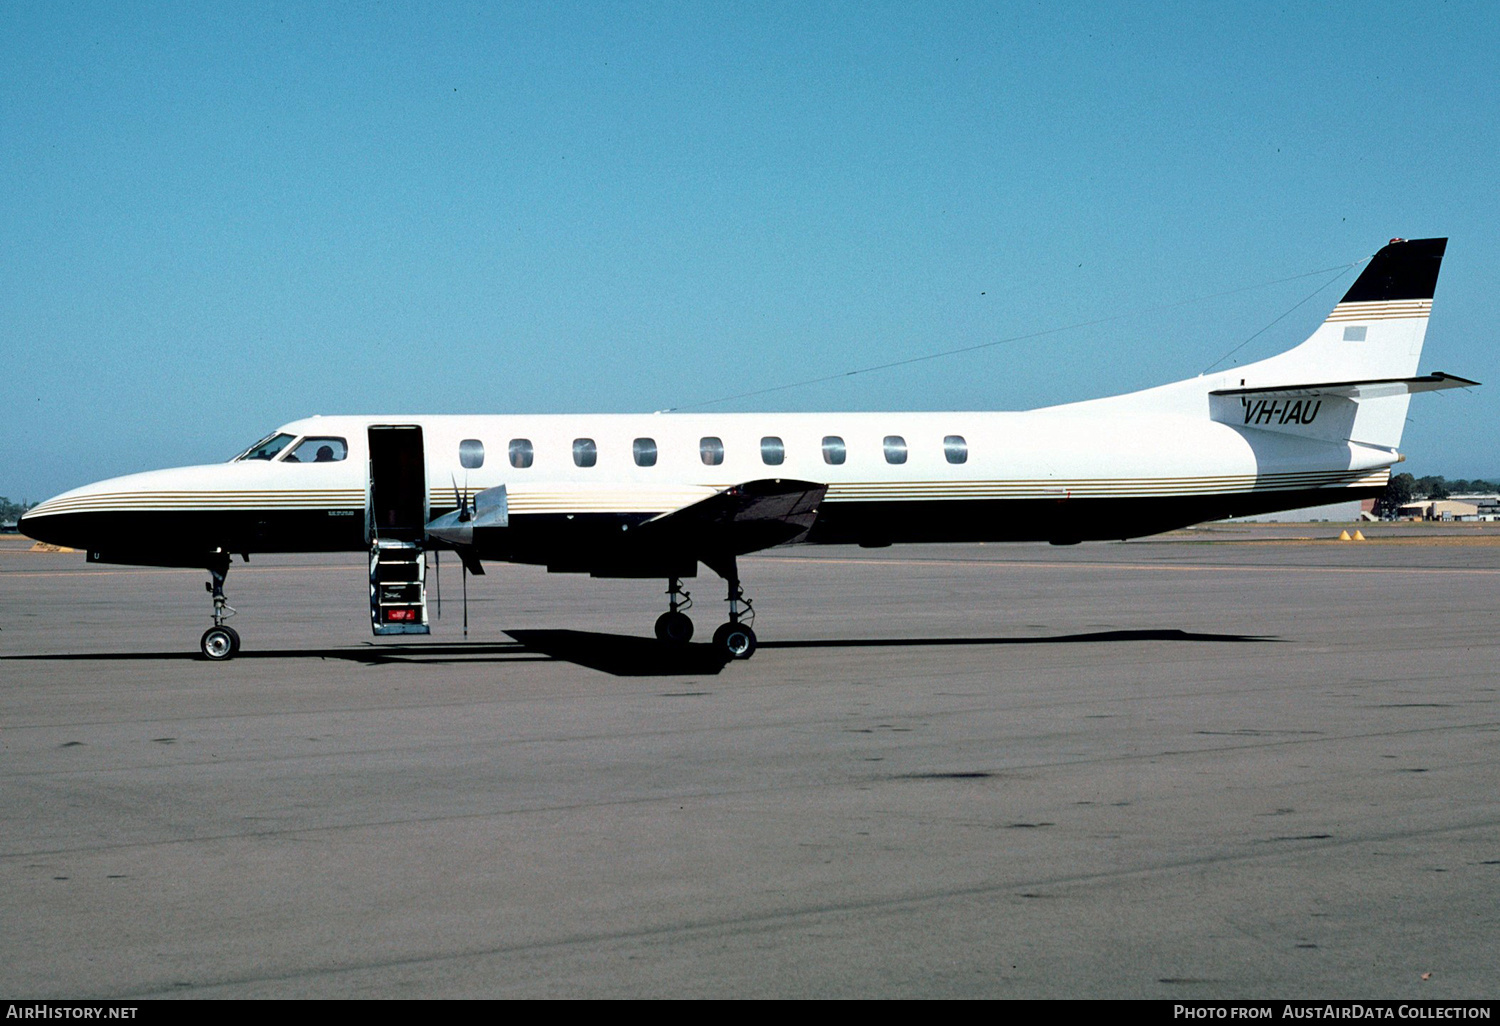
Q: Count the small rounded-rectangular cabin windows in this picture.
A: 9